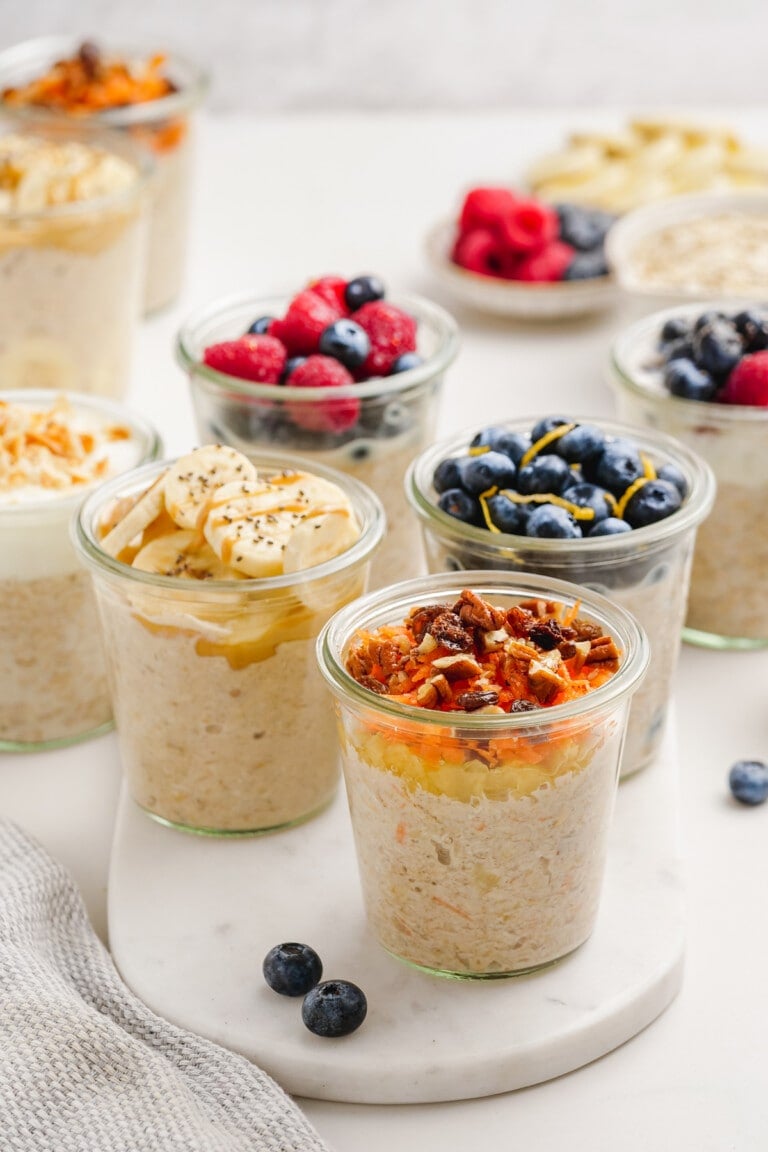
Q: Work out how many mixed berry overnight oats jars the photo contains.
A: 2